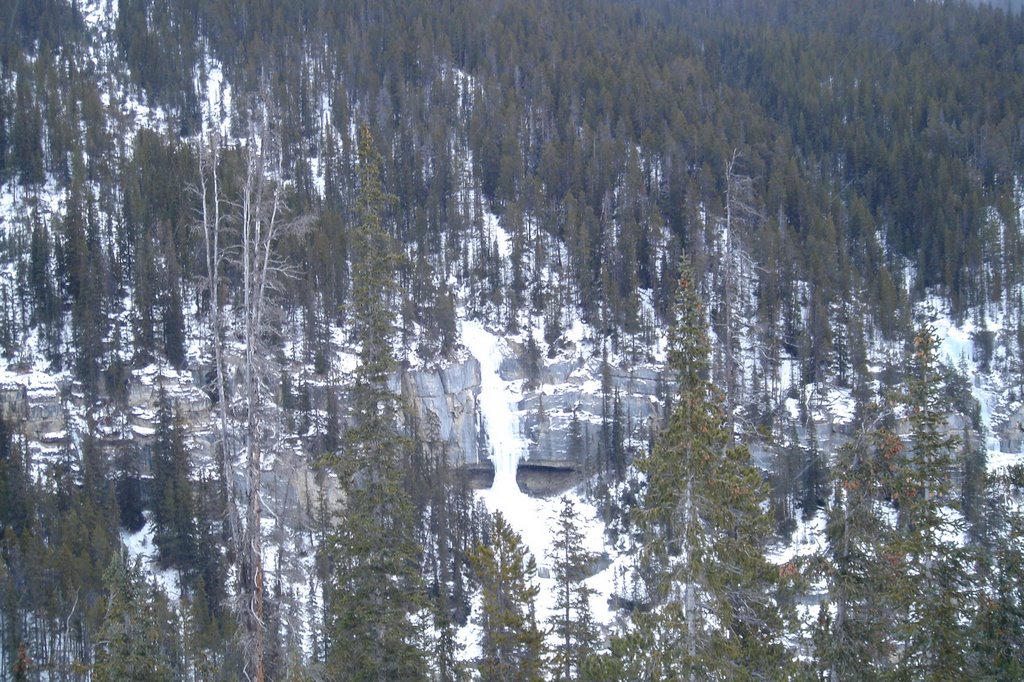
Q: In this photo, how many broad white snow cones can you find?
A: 1